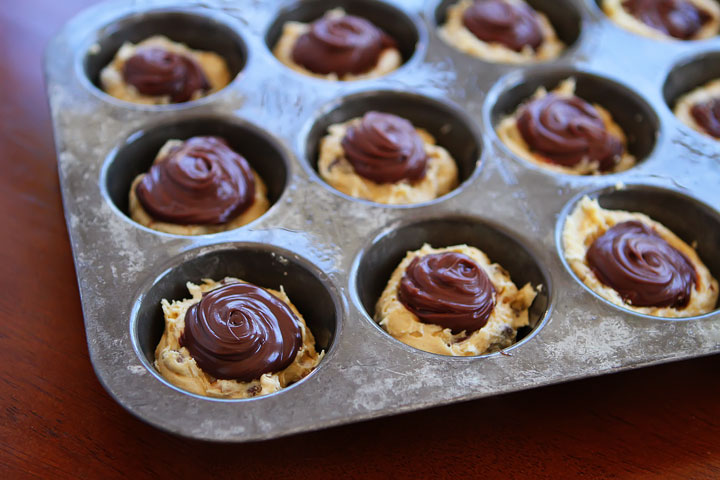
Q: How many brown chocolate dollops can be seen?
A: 11